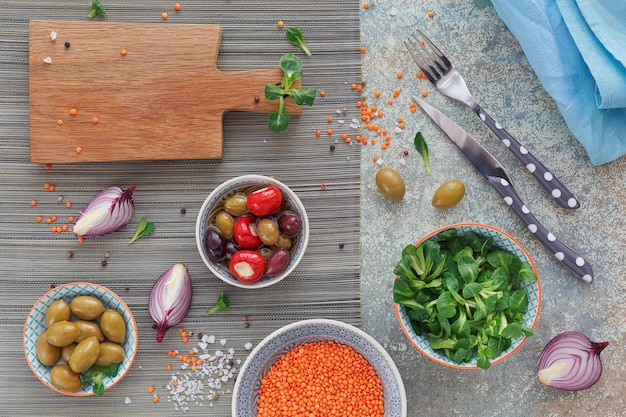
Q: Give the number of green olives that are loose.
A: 2